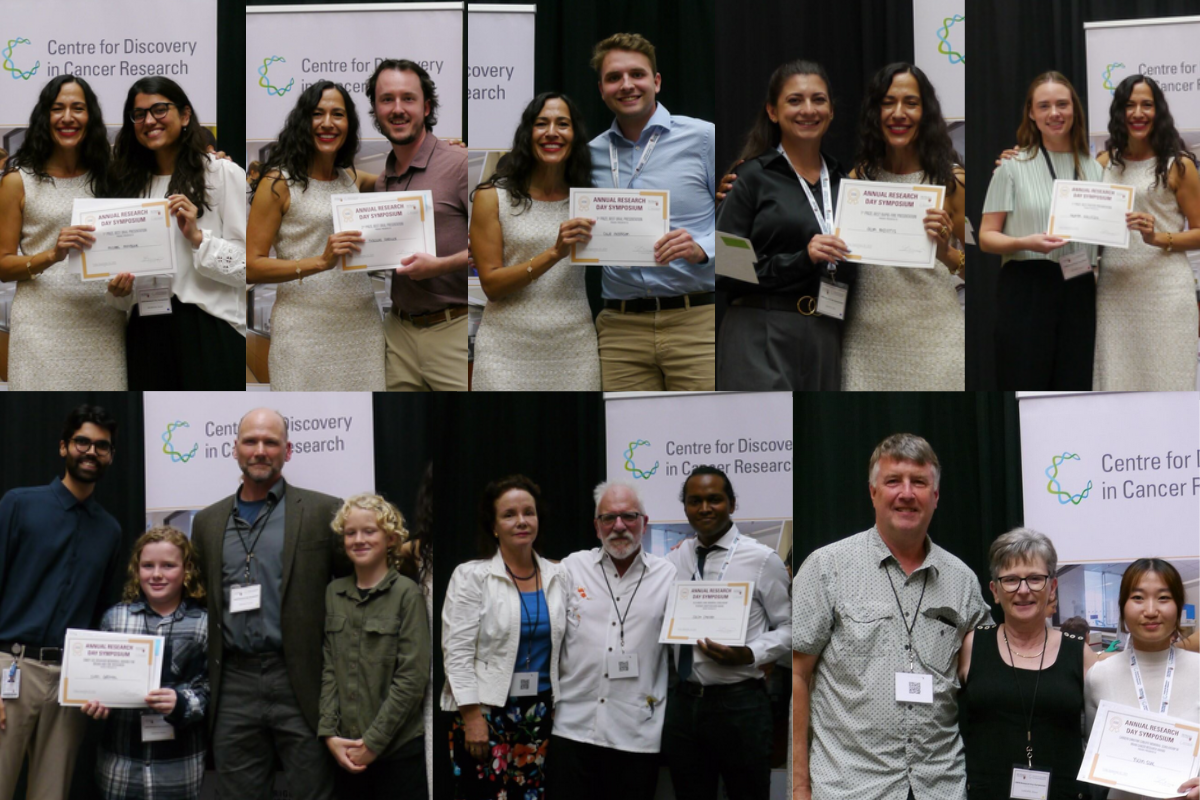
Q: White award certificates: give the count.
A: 8